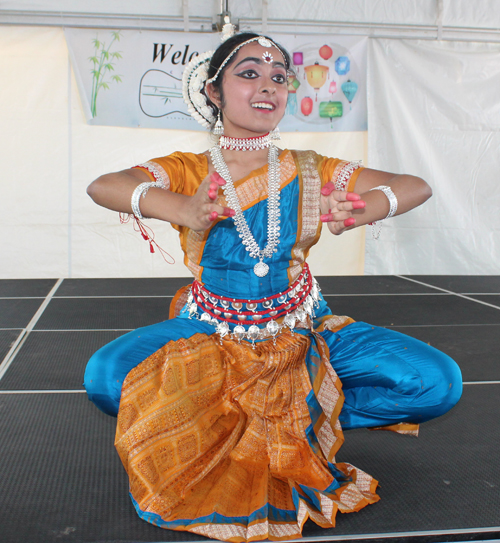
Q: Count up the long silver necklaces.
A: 1